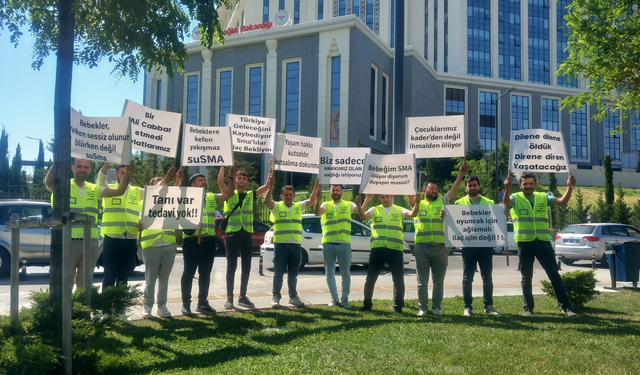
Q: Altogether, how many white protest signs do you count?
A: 11